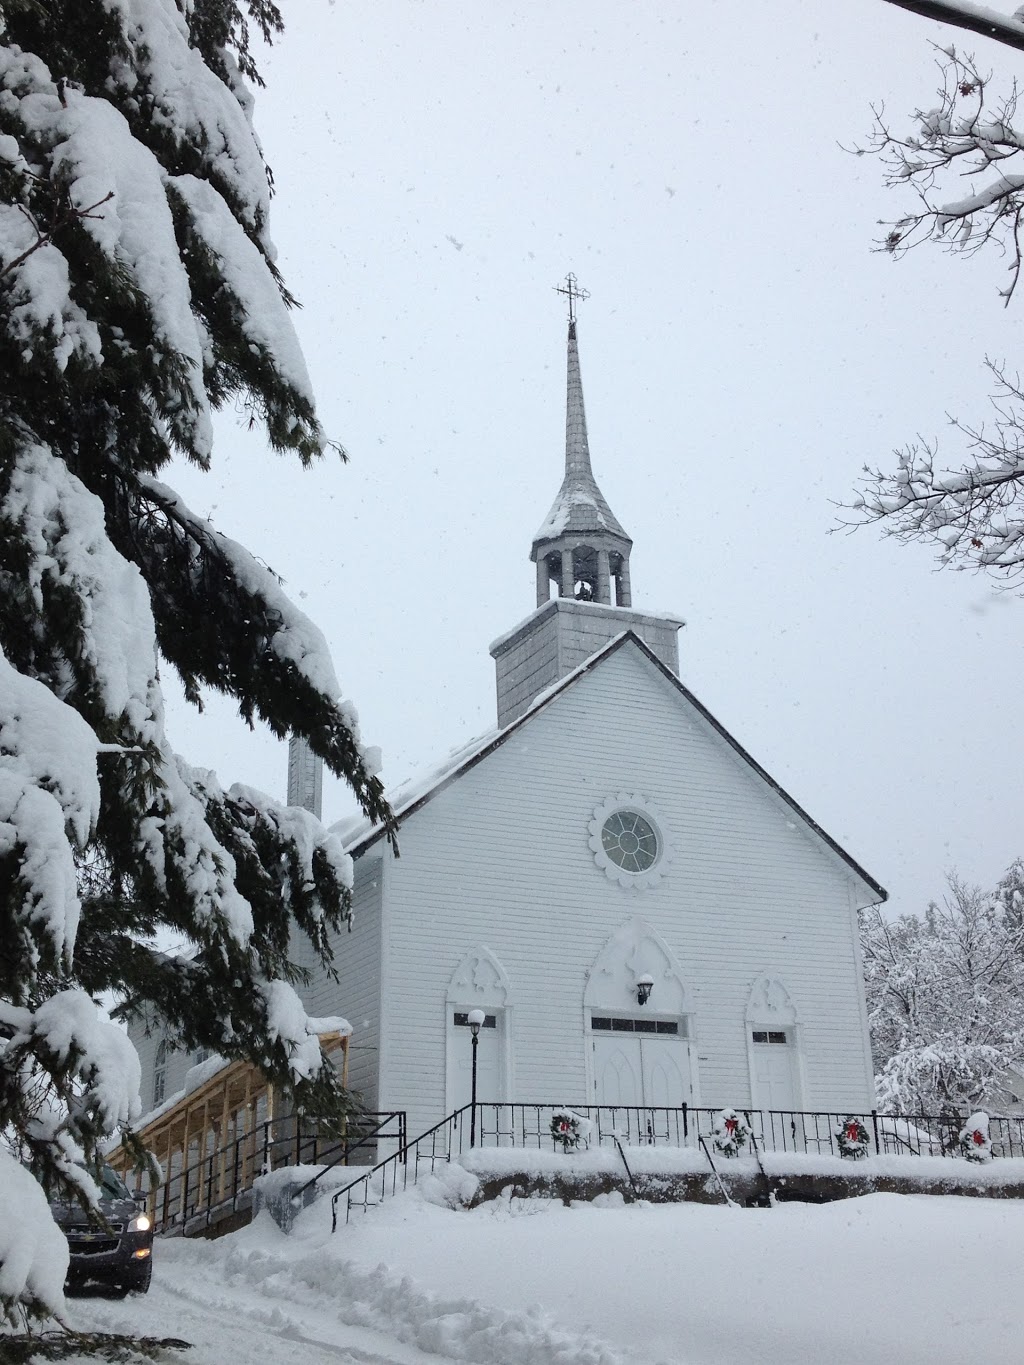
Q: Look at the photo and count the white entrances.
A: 3